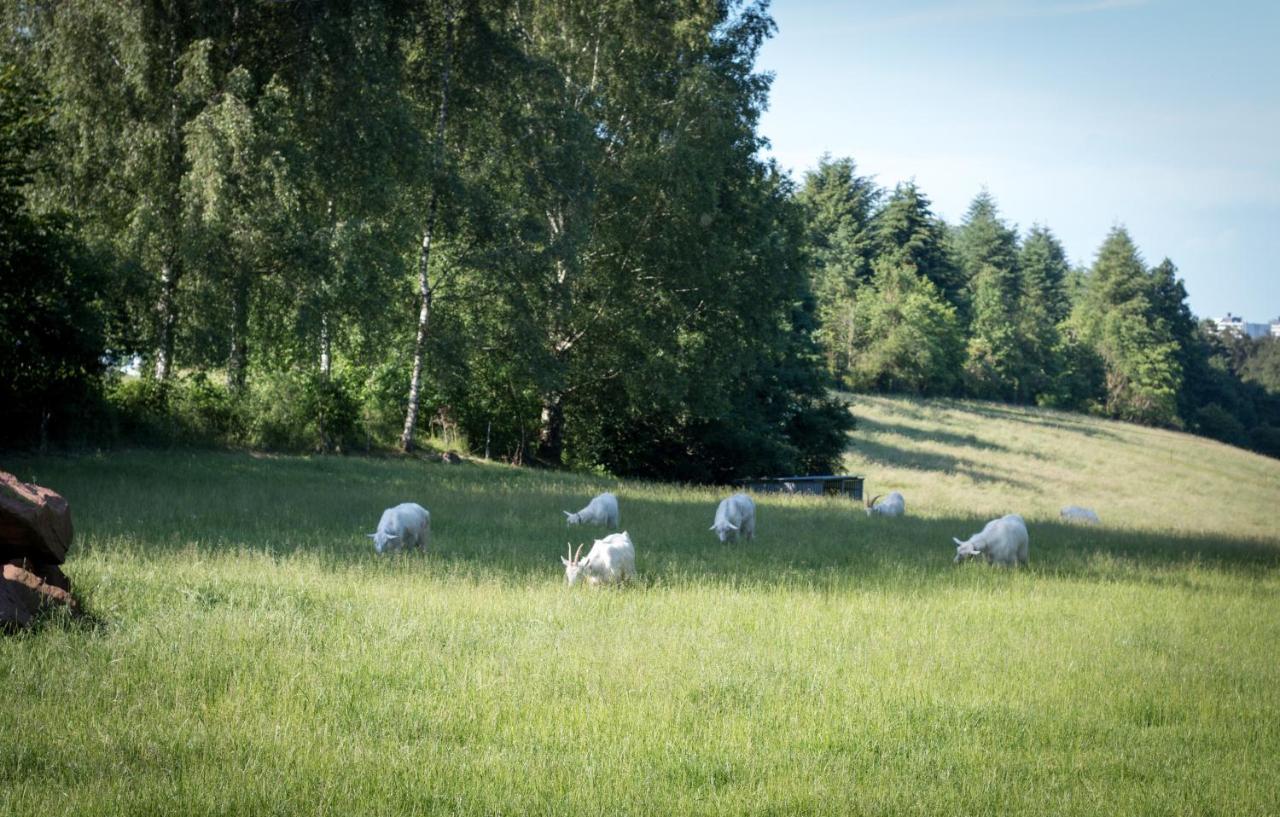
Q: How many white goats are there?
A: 7